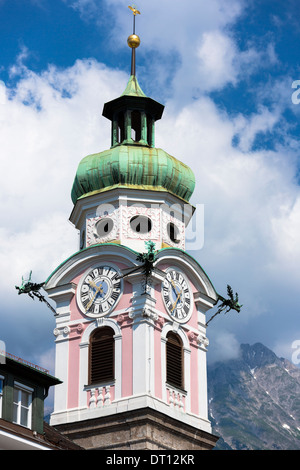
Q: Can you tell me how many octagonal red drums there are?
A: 0